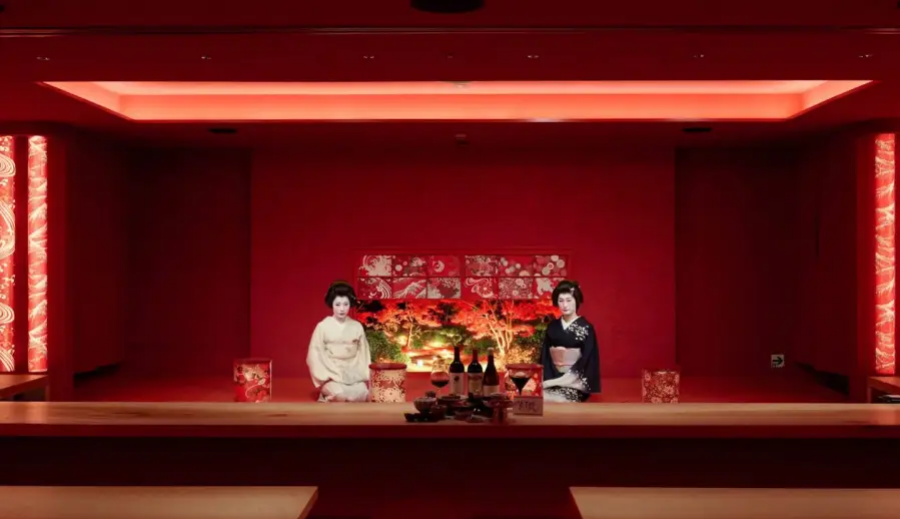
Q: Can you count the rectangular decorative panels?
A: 12